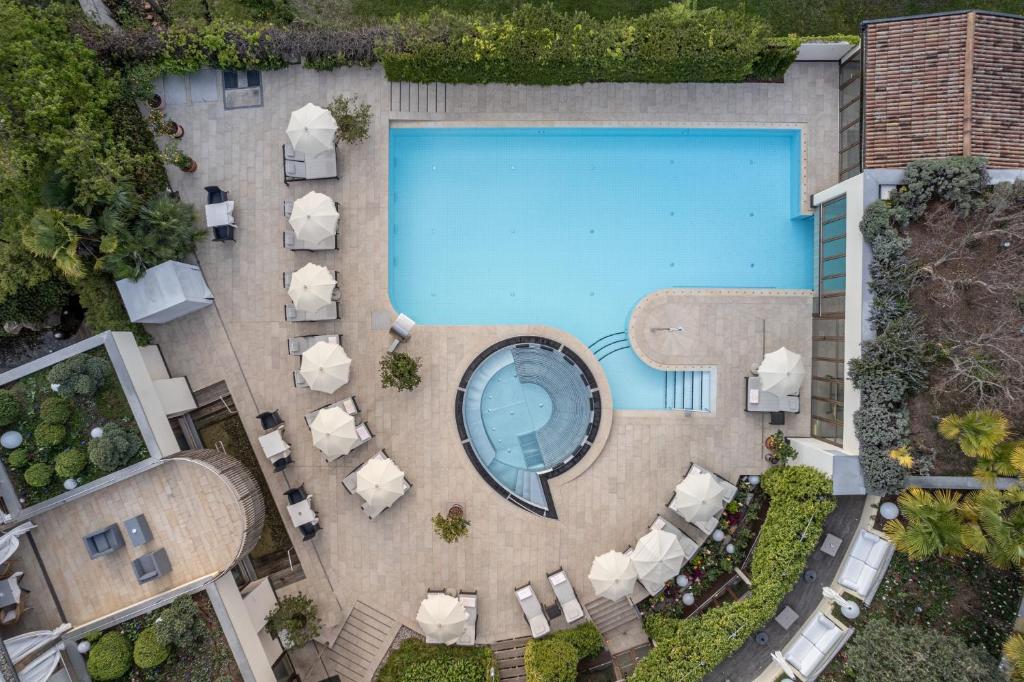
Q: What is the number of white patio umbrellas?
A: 11